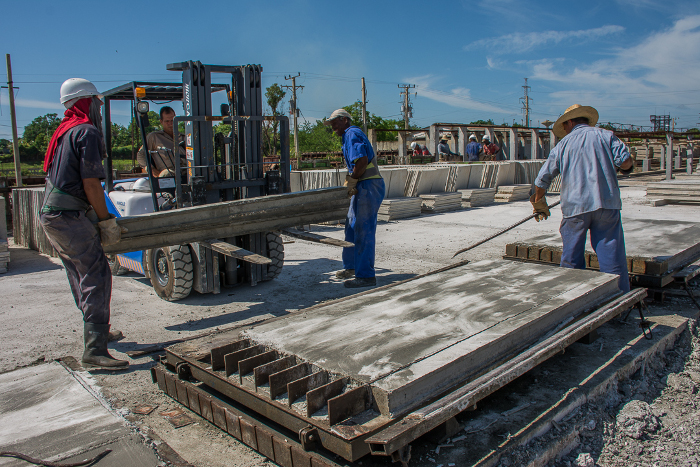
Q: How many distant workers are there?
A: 4